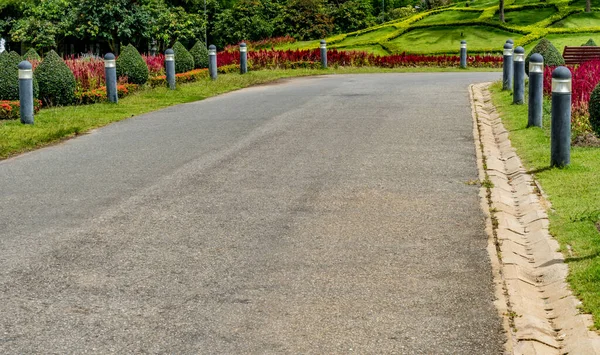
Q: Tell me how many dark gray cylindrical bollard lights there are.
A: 12